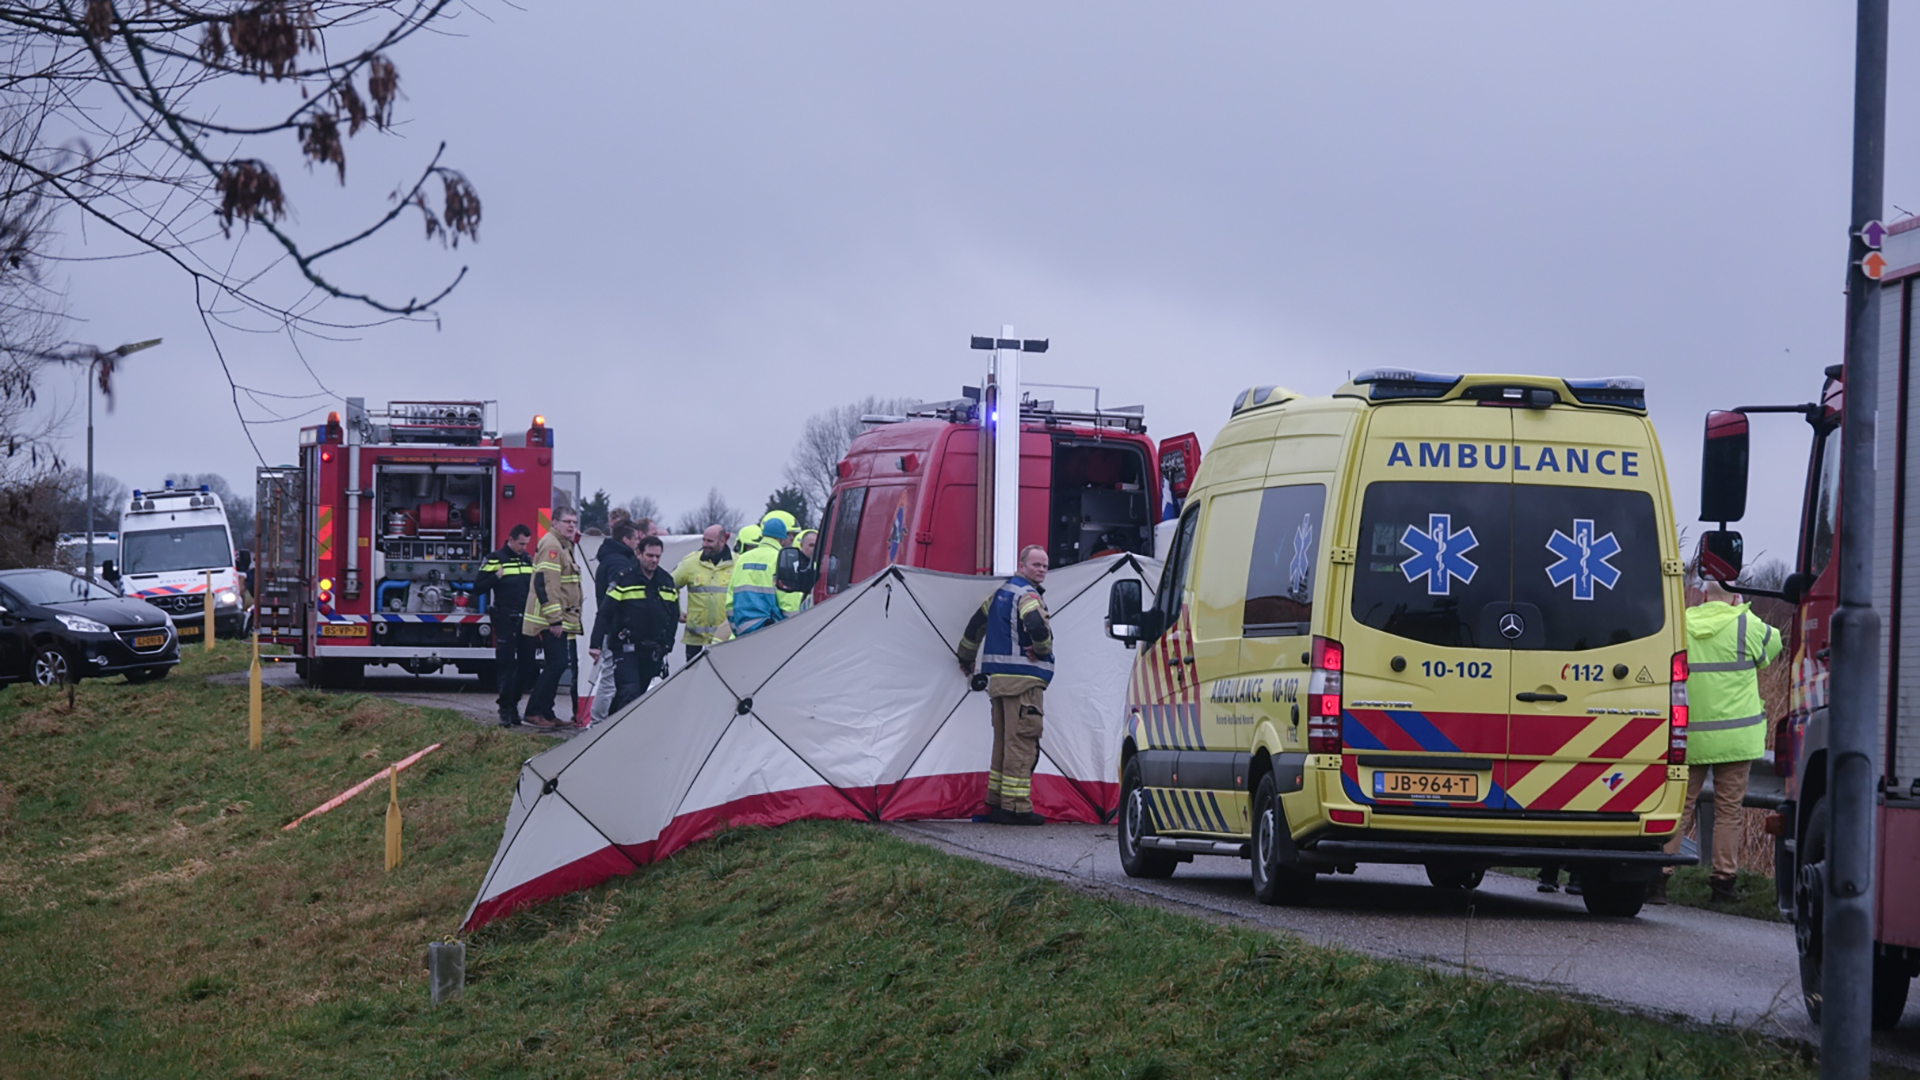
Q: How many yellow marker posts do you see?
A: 3